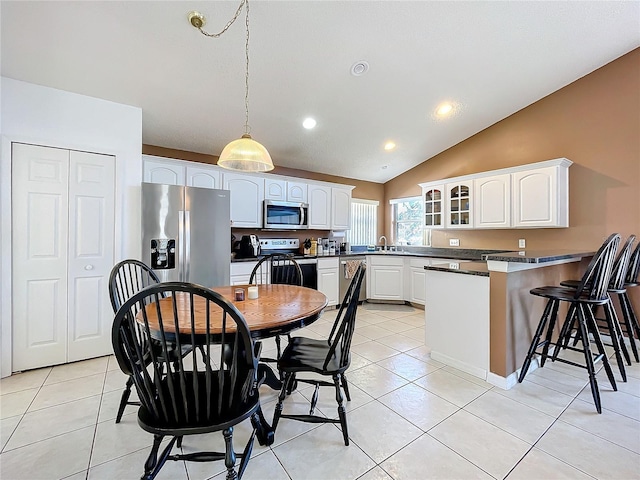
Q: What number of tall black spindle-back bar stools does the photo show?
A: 3